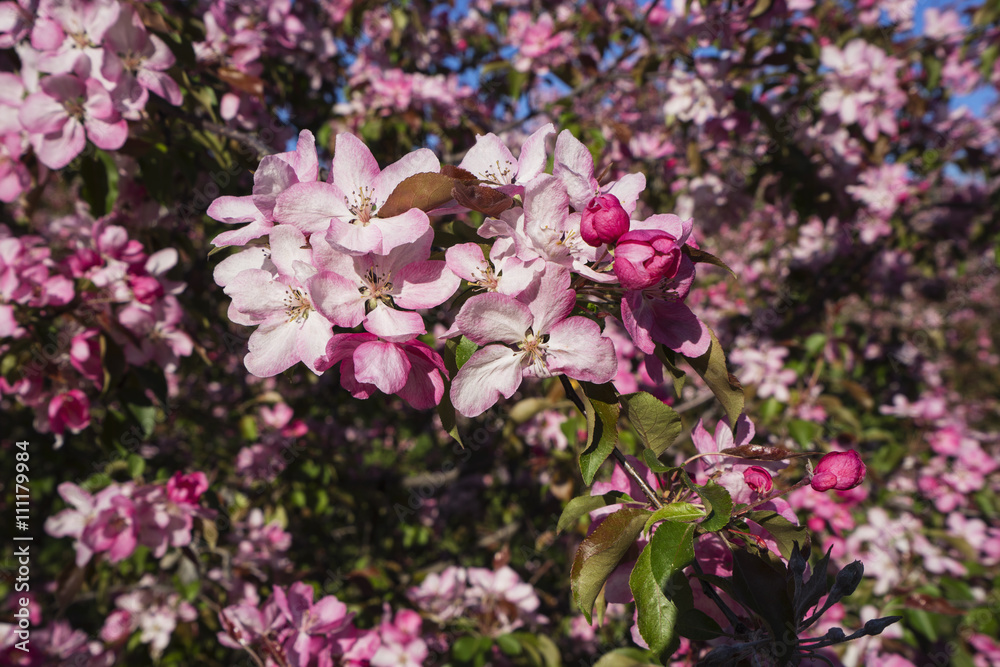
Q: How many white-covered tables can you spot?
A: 0